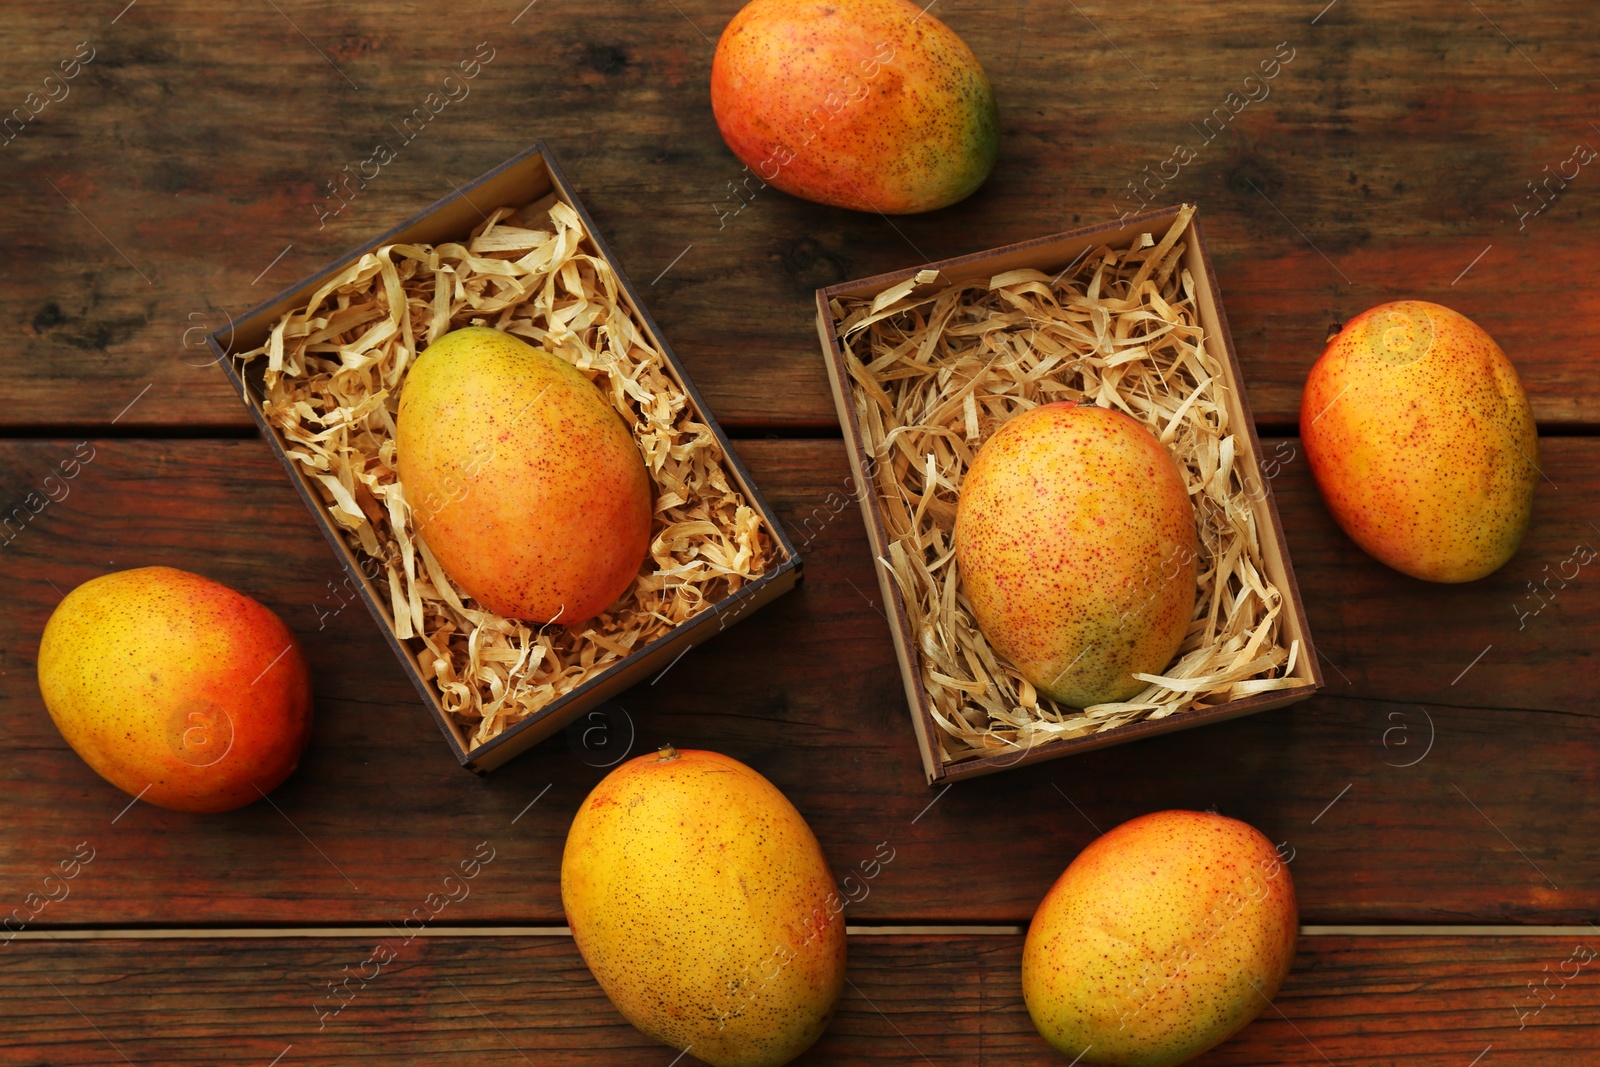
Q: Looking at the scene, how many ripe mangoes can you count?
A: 7